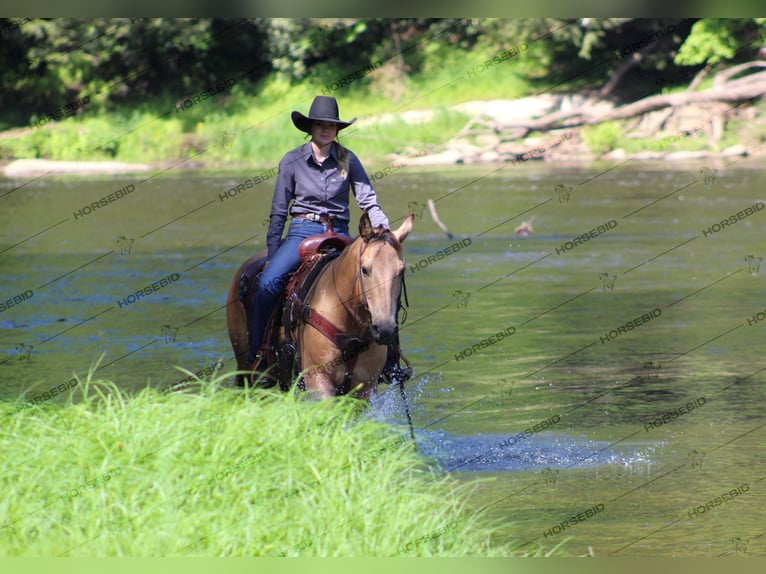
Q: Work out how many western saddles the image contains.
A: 1